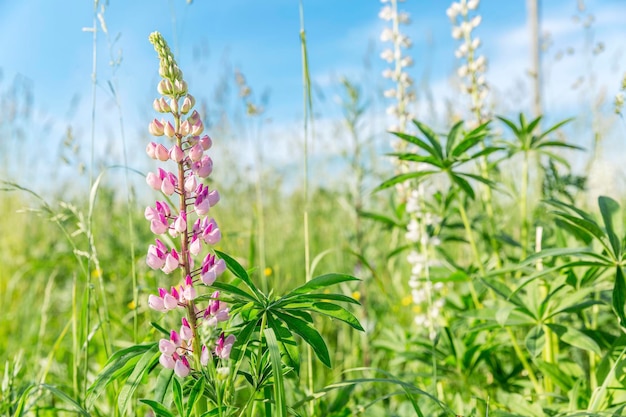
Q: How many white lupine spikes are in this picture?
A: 3